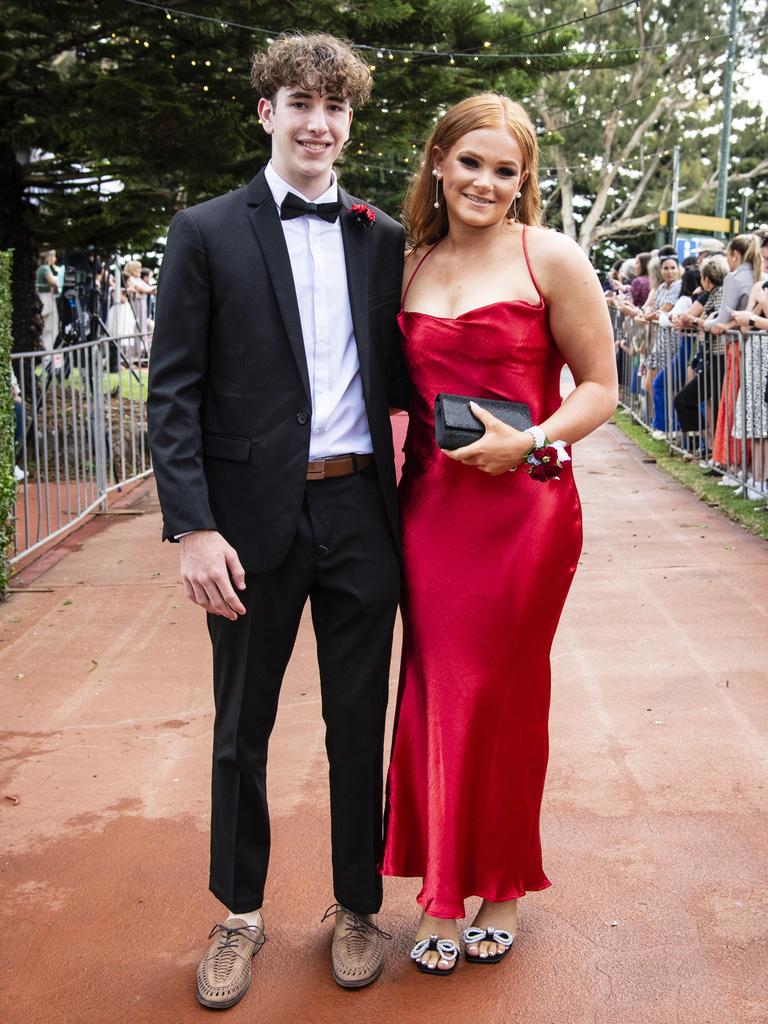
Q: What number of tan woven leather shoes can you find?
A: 2